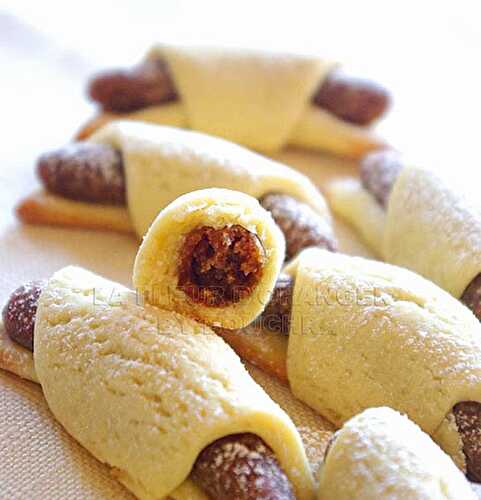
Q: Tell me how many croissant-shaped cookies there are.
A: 7